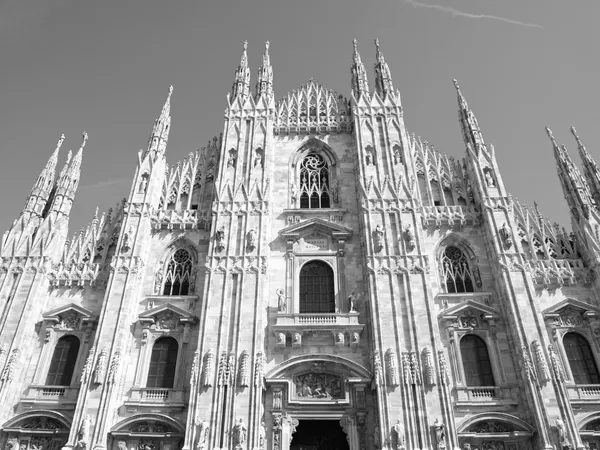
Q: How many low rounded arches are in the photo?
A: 5